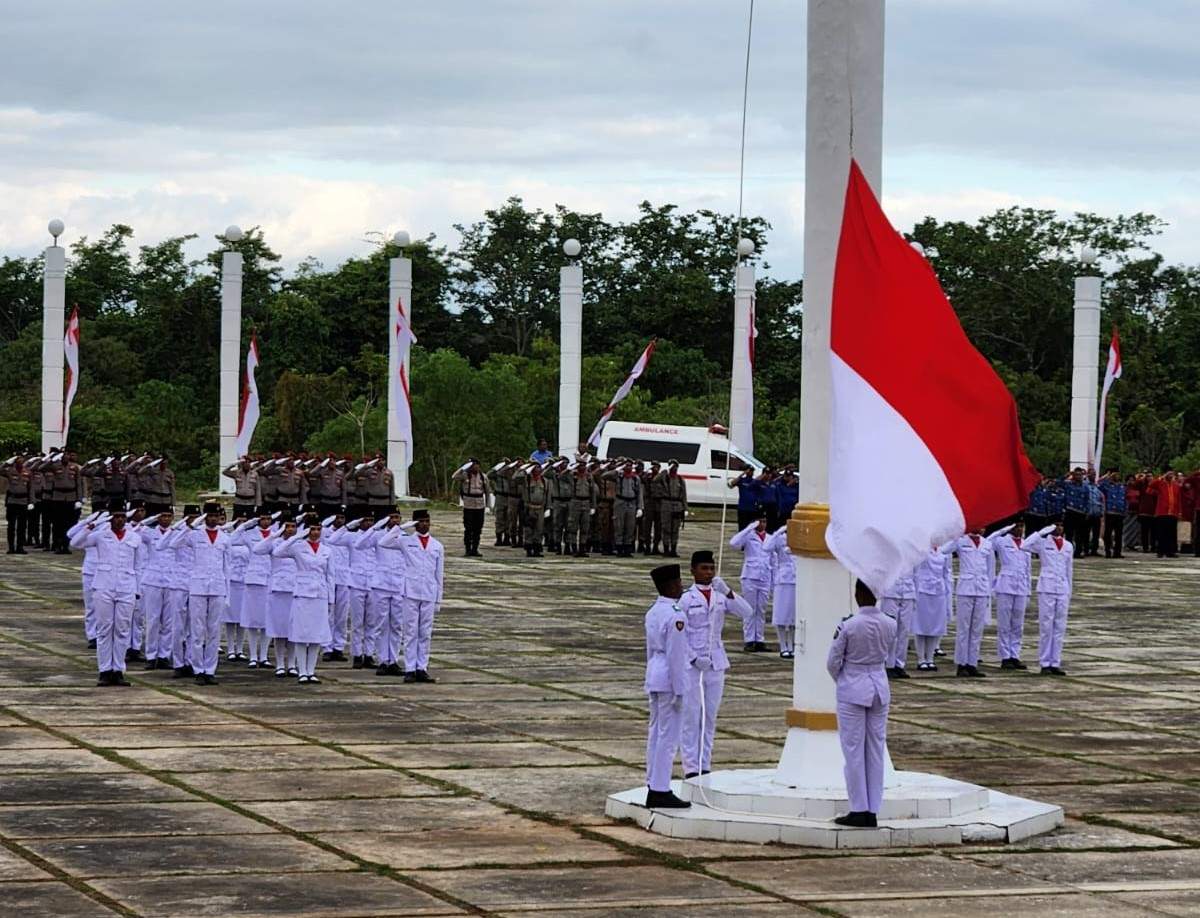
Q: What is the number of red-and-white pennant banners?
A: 6